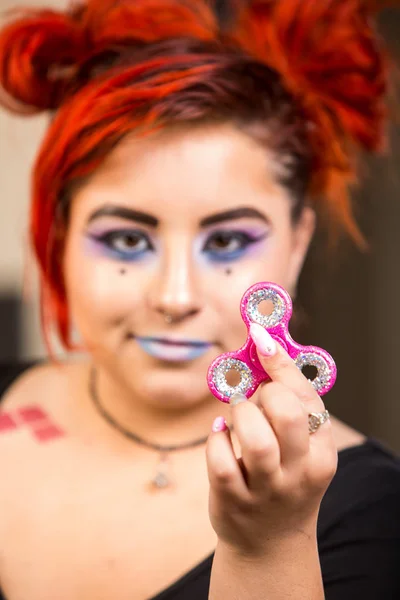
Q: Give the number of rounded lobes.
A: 3